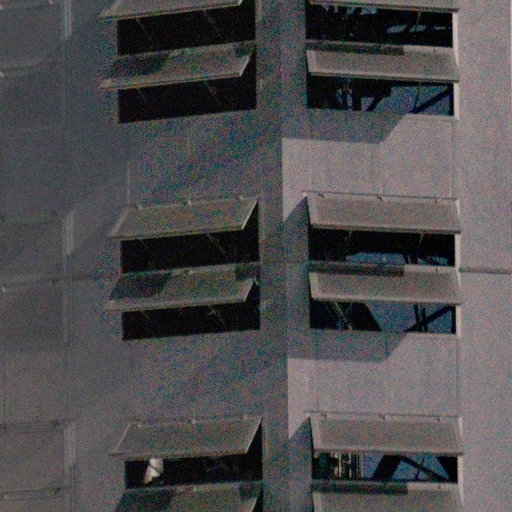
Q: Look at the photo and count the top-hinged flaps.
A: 12